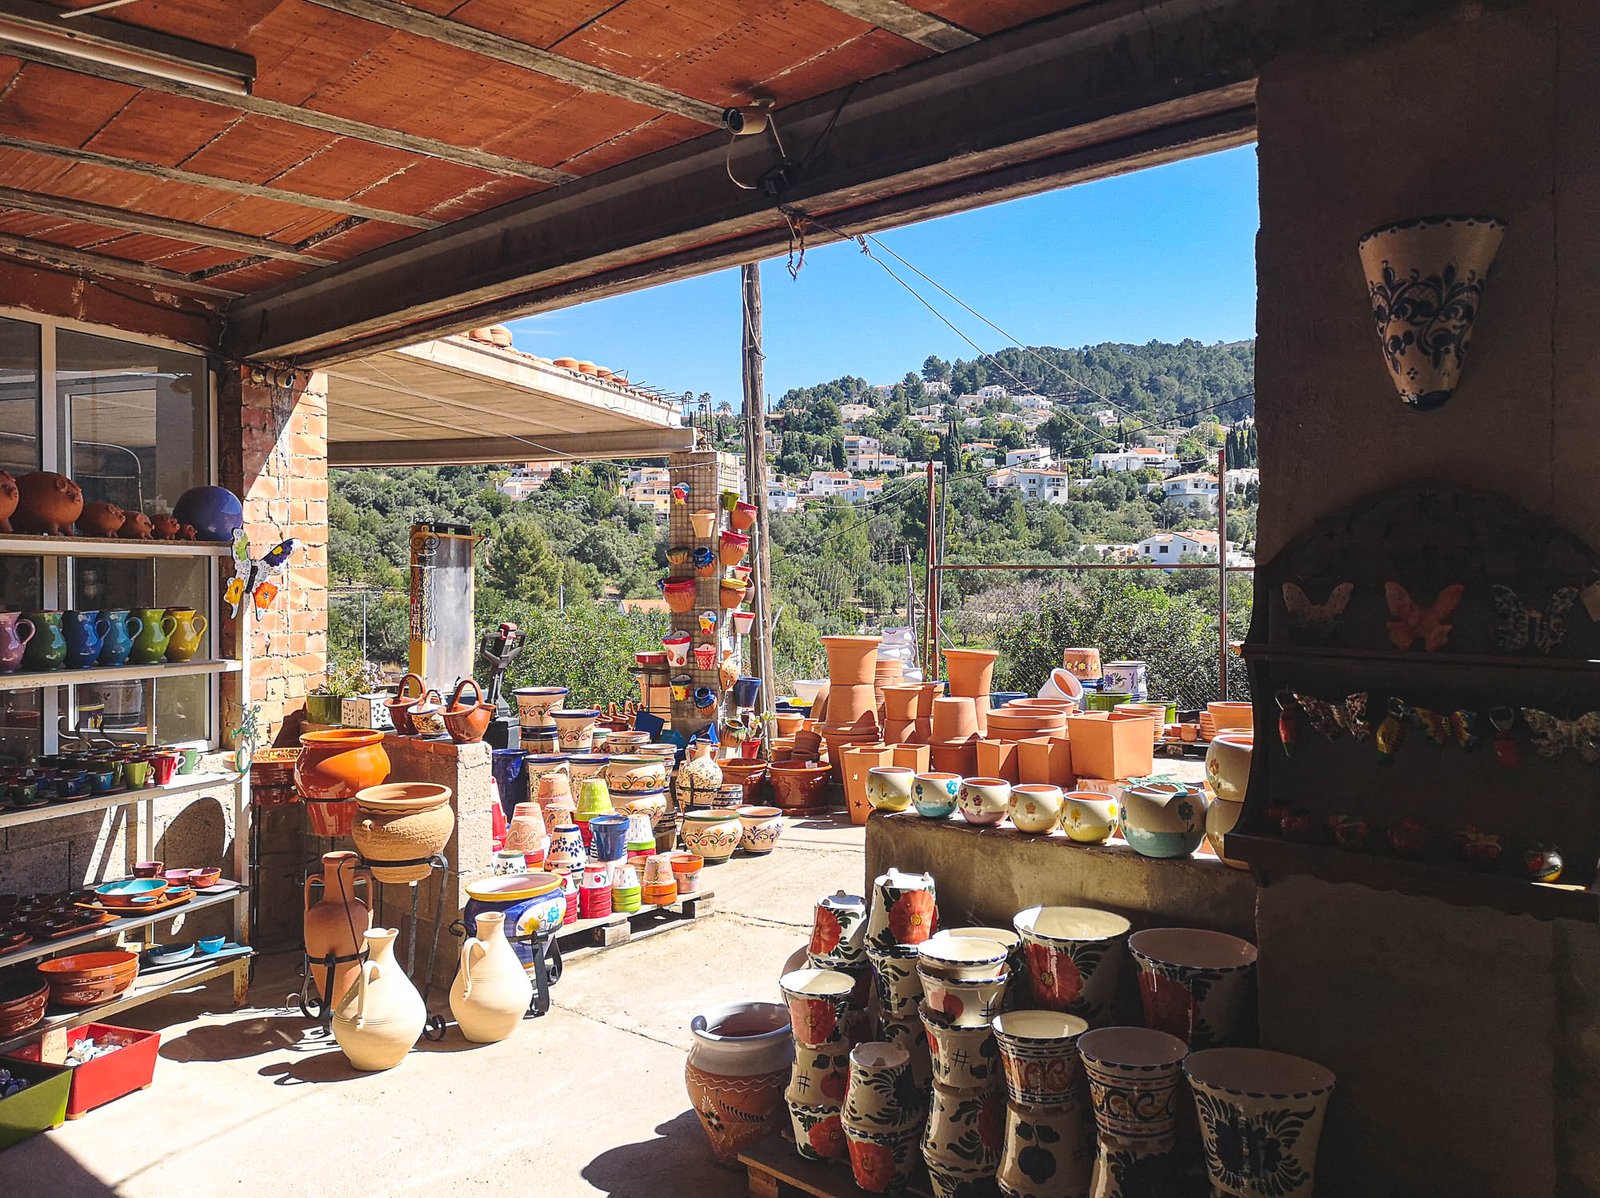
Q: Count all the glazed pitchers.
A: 6